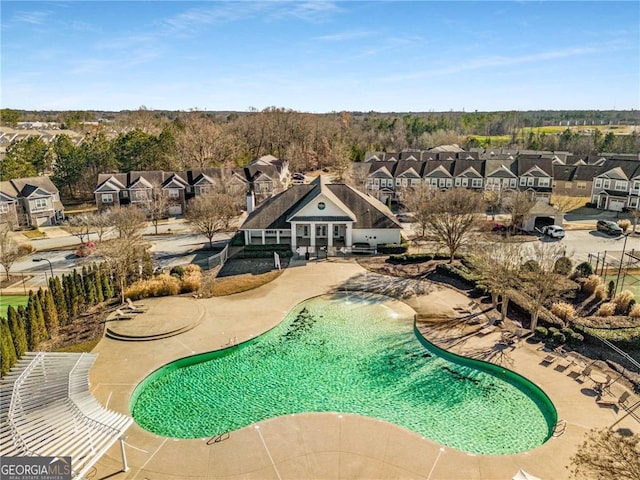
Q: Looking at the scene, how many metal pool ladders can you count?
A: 3